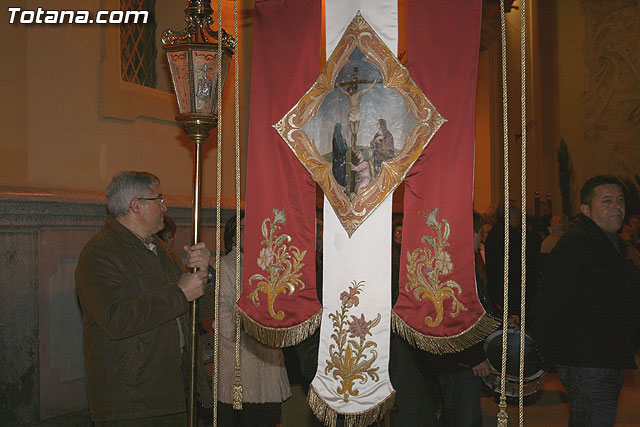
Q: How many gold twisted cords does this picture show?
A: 4